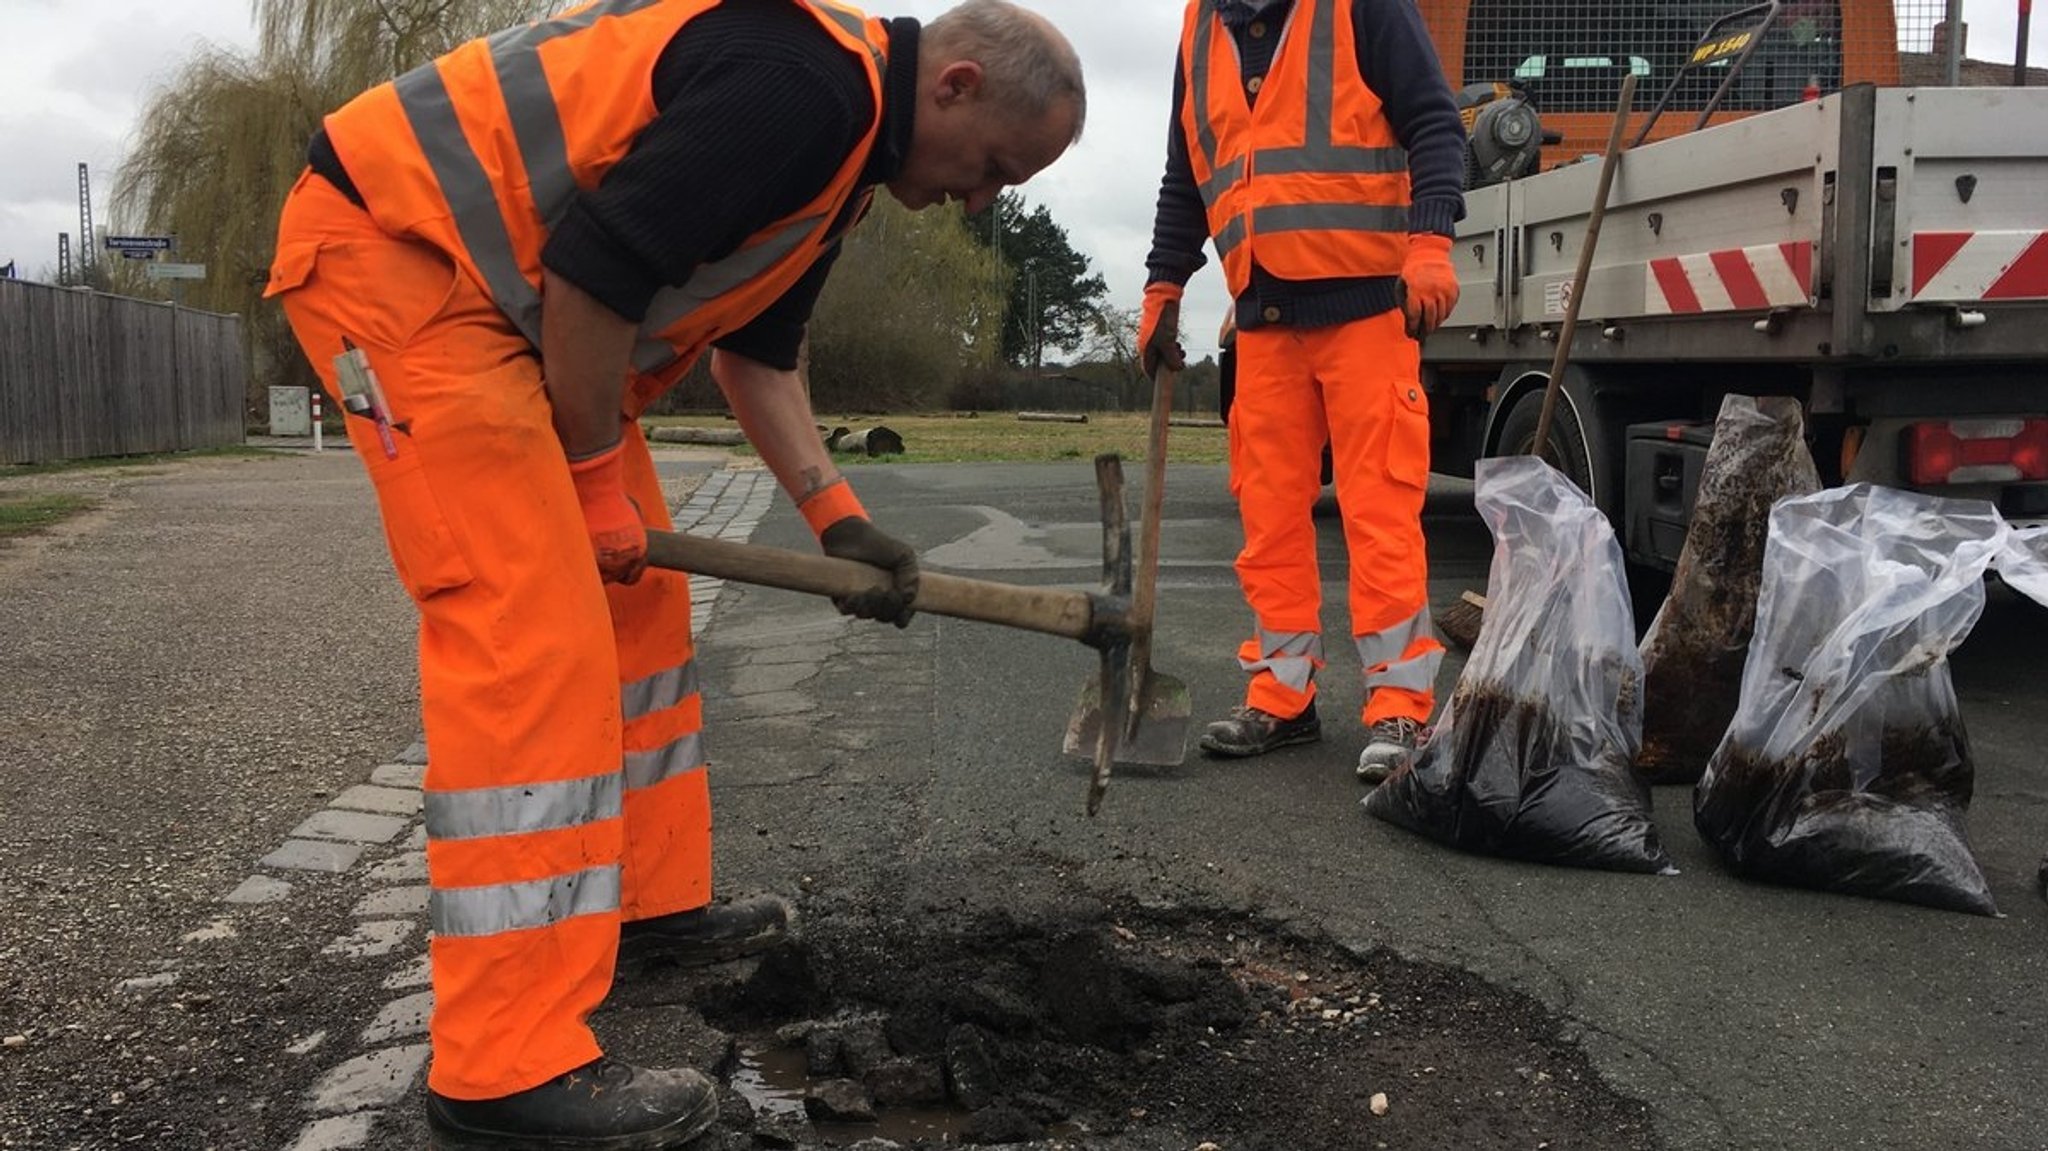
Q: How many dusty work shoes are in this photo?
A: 4